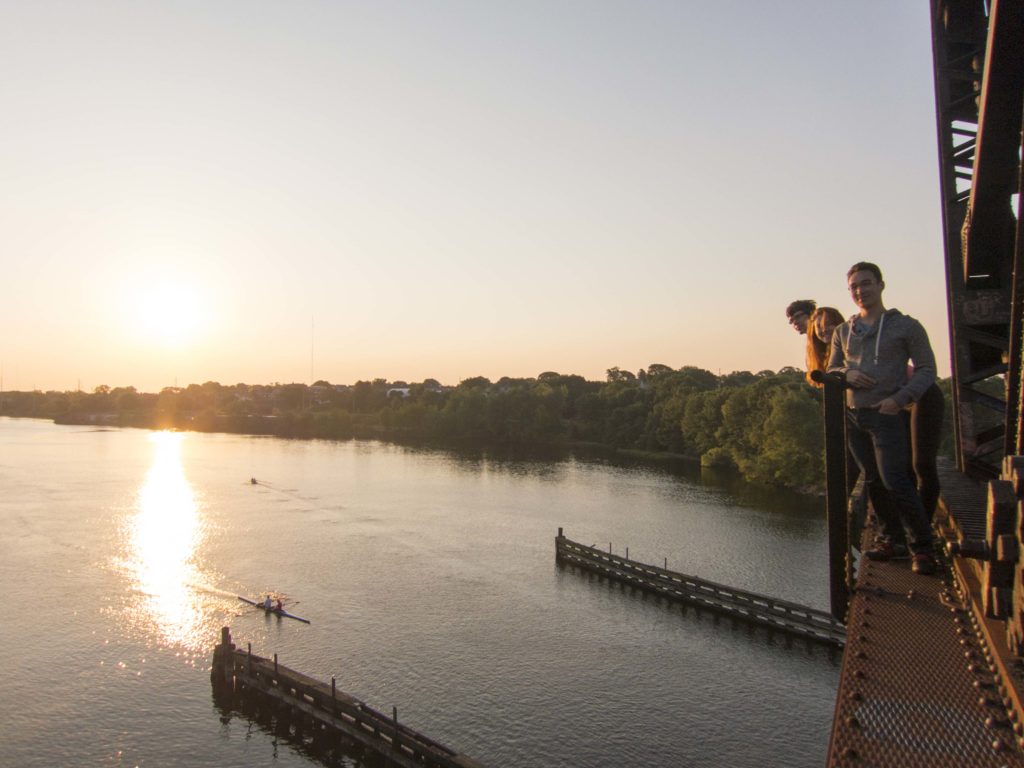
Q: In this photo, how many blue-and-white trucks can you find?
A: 0